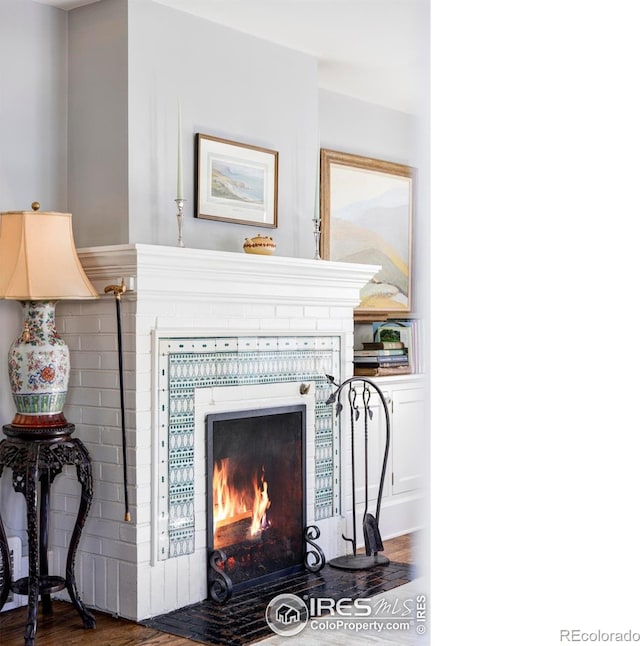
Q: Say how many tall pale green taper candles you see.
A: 2